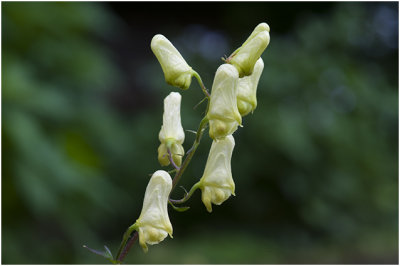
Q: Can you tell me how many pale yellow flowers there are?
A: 7